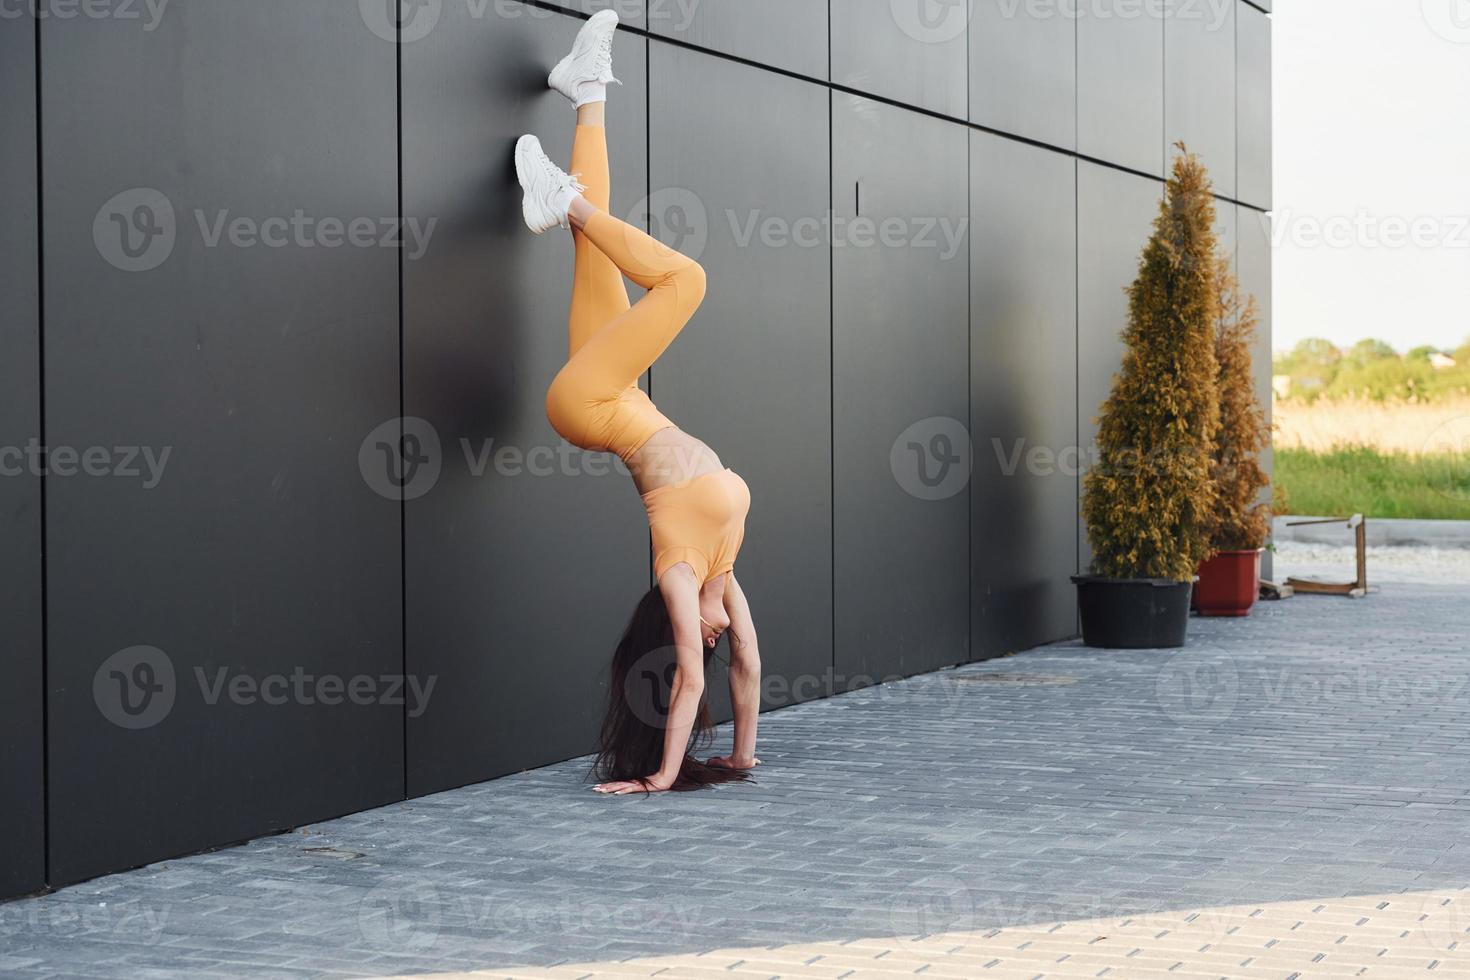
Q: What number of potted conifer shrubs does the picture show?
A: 2